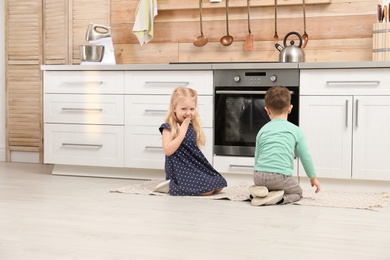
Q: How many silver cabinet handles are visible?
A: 10